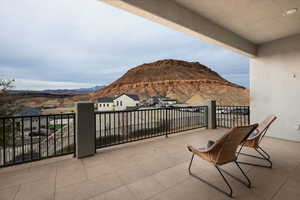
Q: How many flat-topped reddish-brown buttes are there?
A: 1